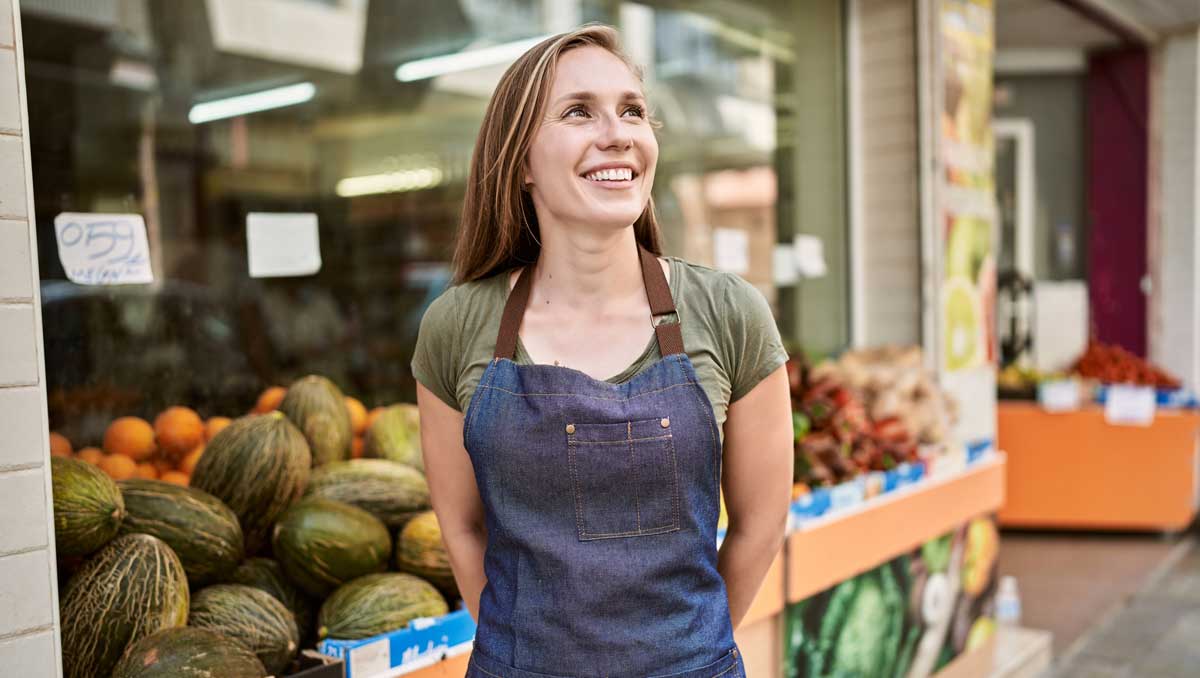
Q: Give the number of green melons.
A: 13